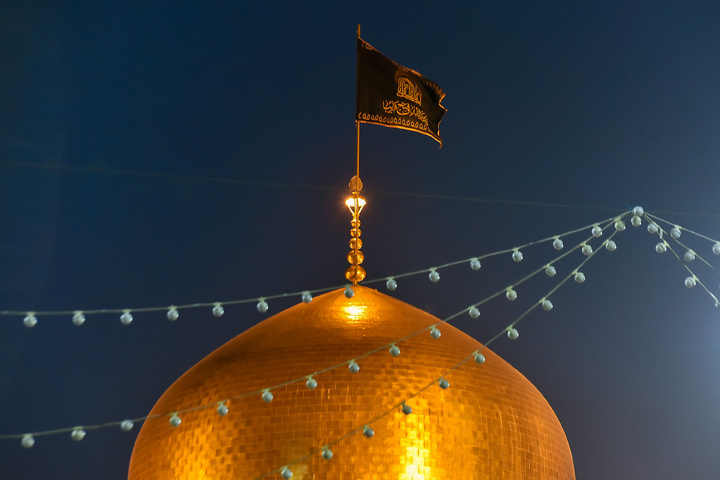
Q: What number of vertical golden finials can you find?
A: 1